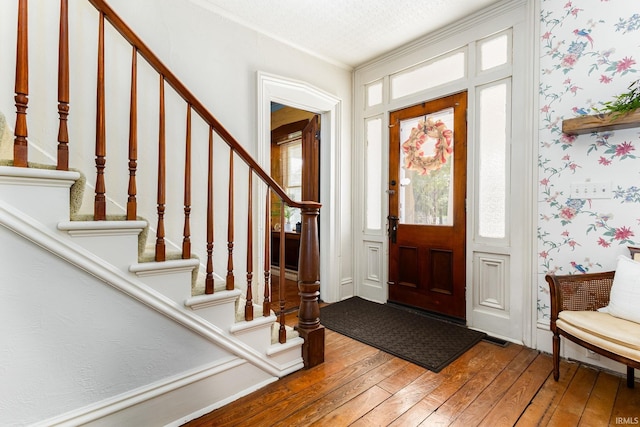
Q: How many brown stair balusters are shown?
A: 11